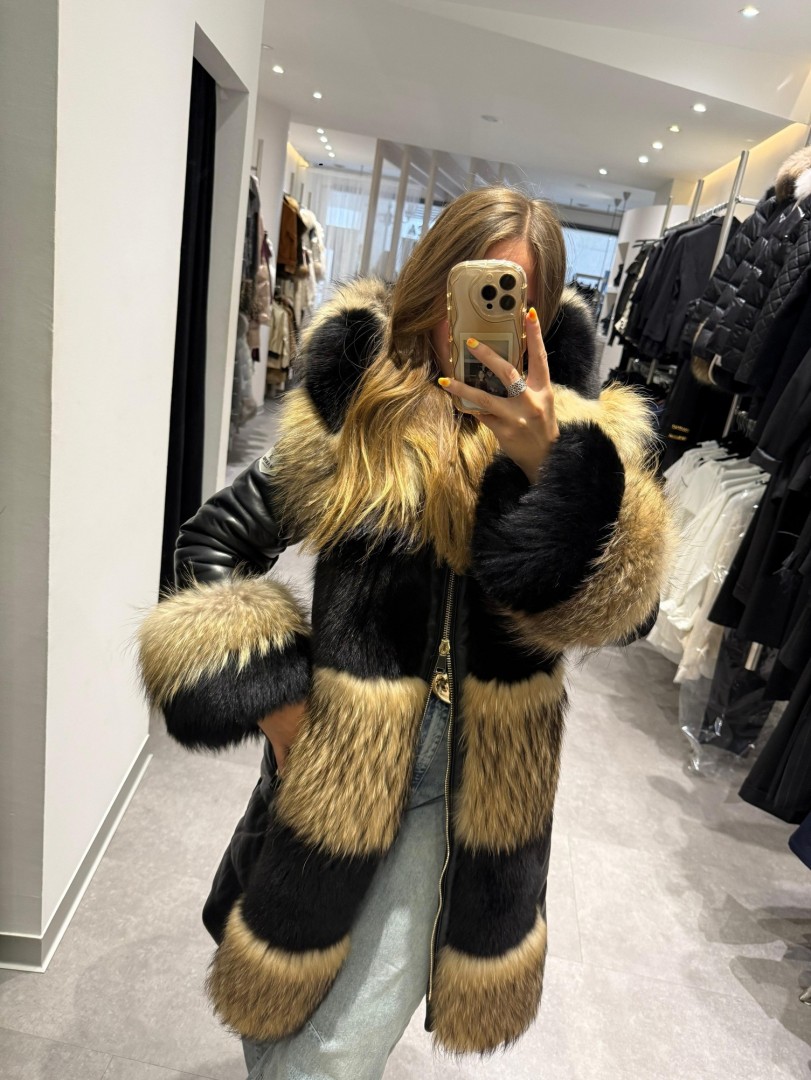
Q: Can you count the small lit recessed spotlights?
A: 12